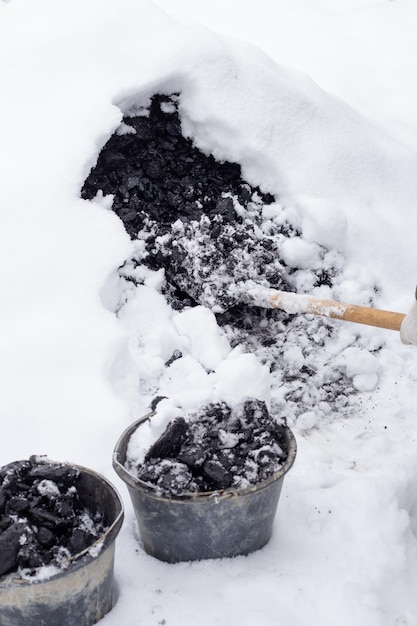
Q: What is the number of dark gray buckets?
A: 2